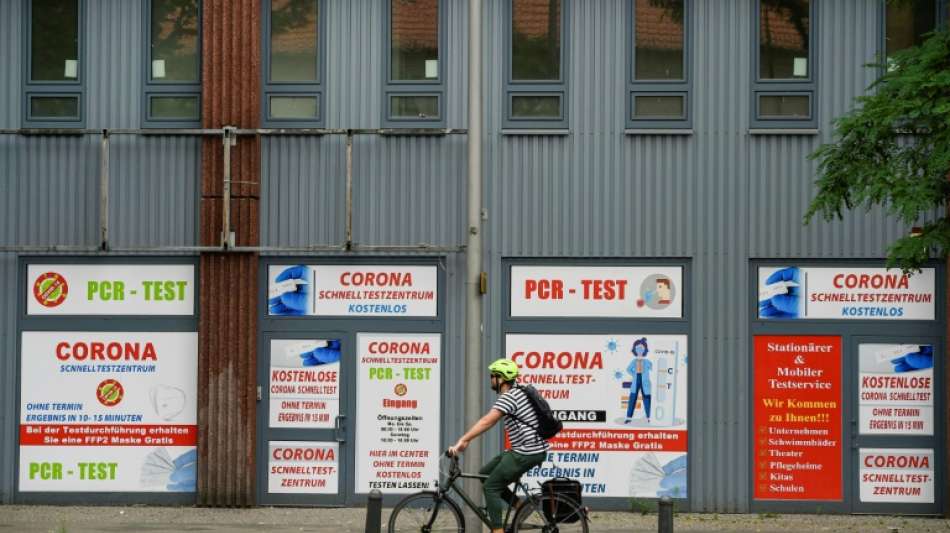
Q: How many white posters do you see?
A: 11